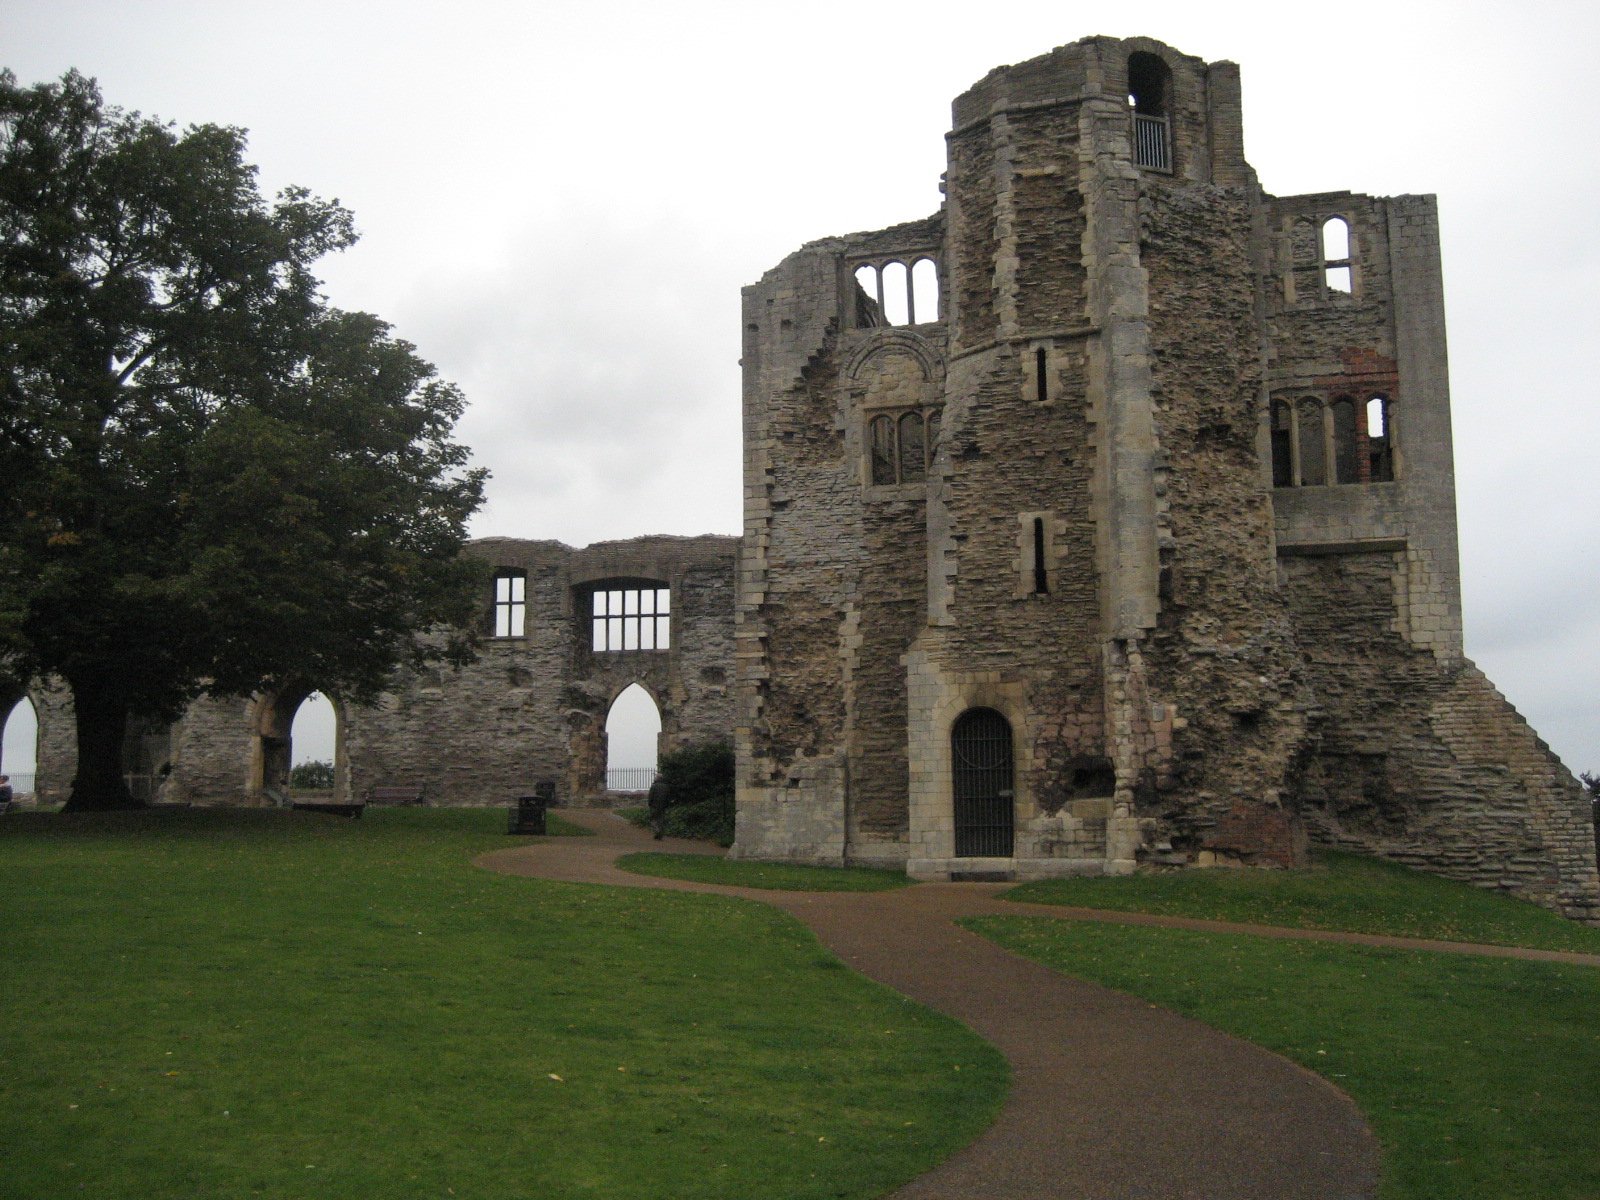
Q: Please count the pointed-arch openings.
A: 3